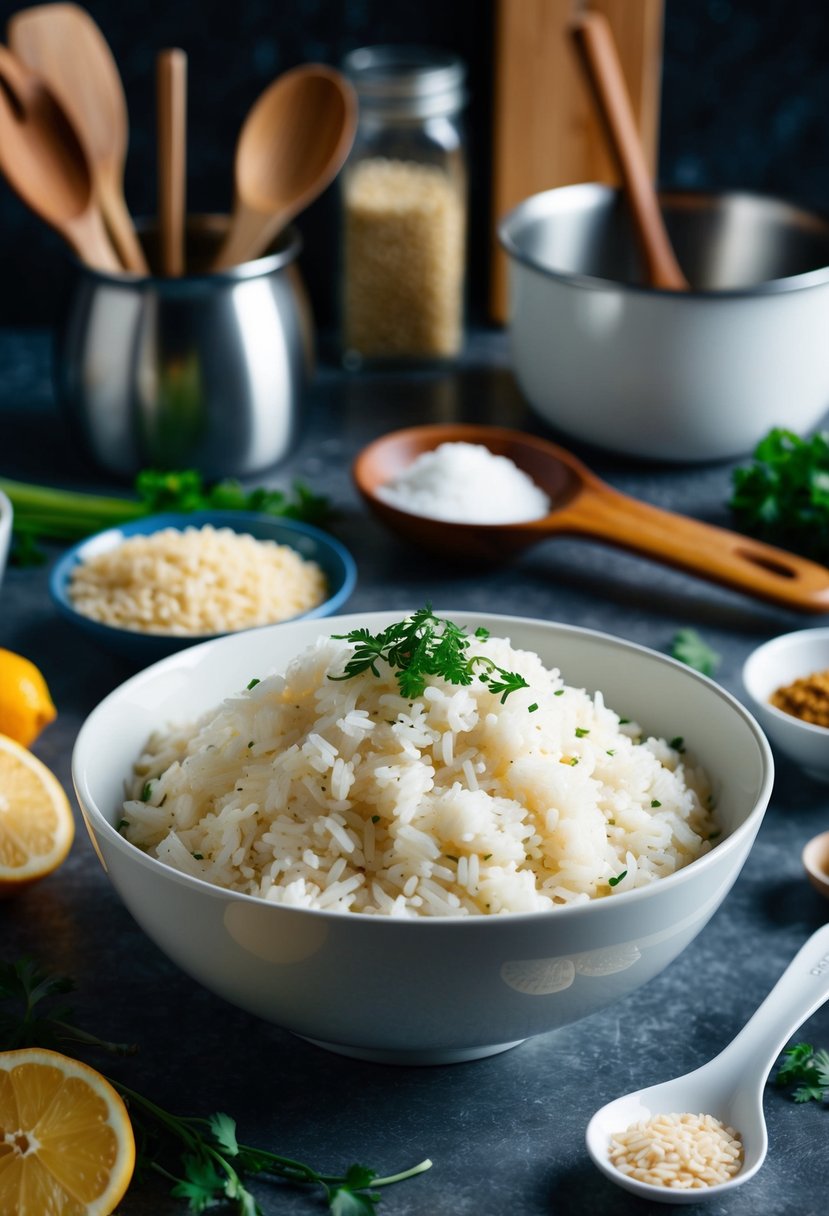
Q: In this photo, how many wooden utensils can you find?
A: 6